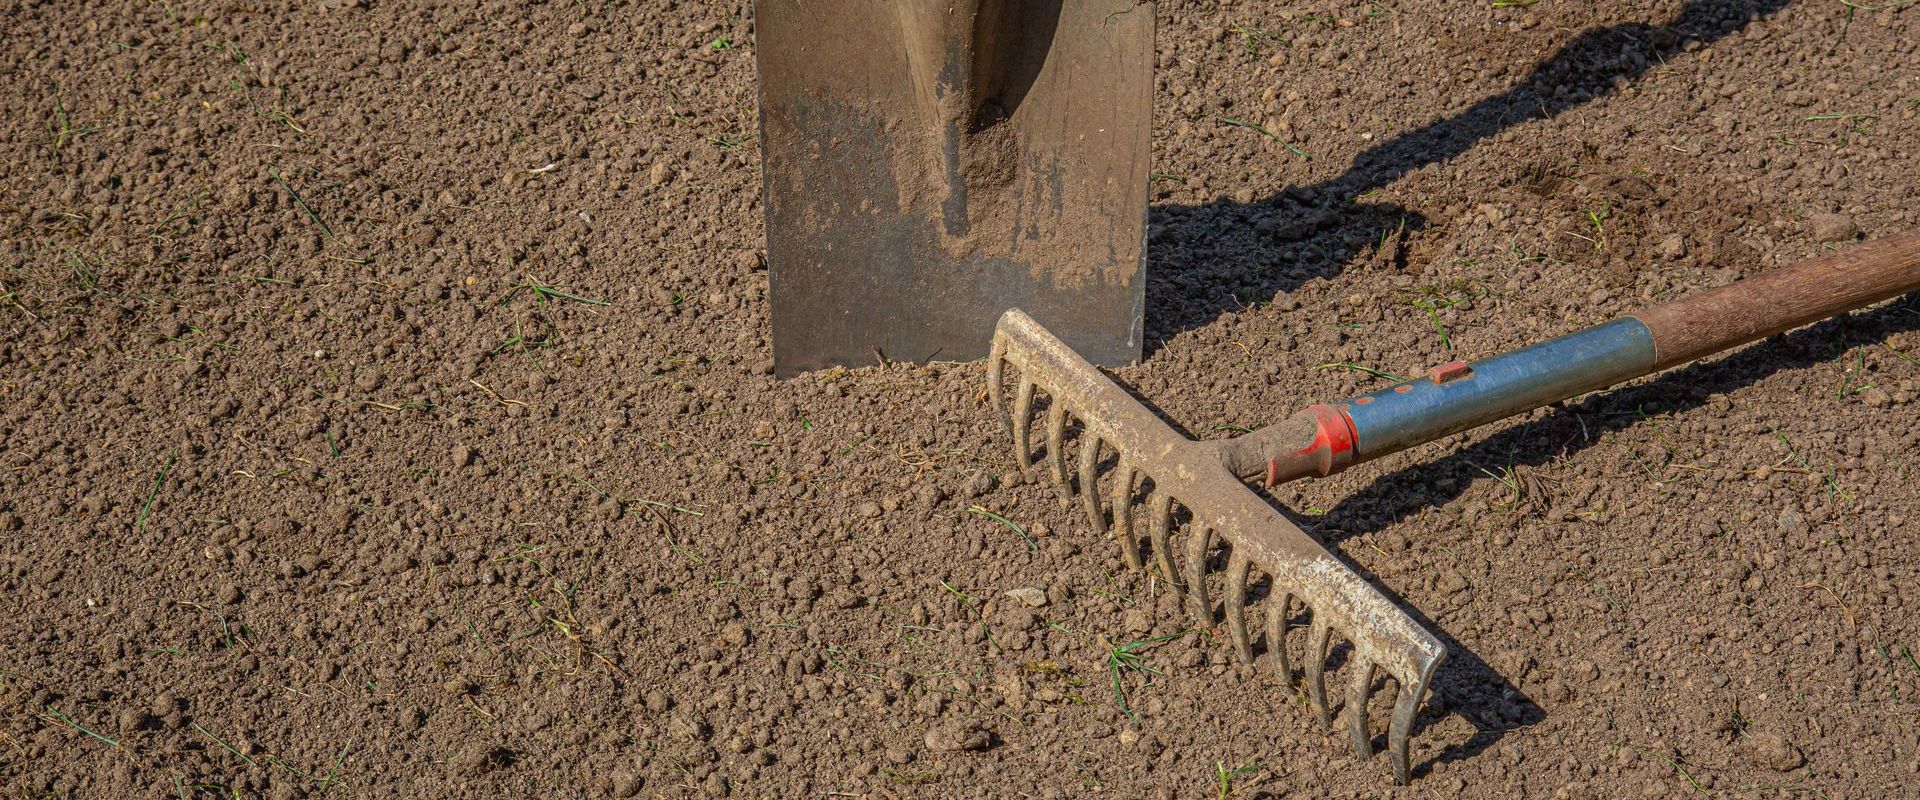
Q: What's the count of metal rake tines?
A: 12